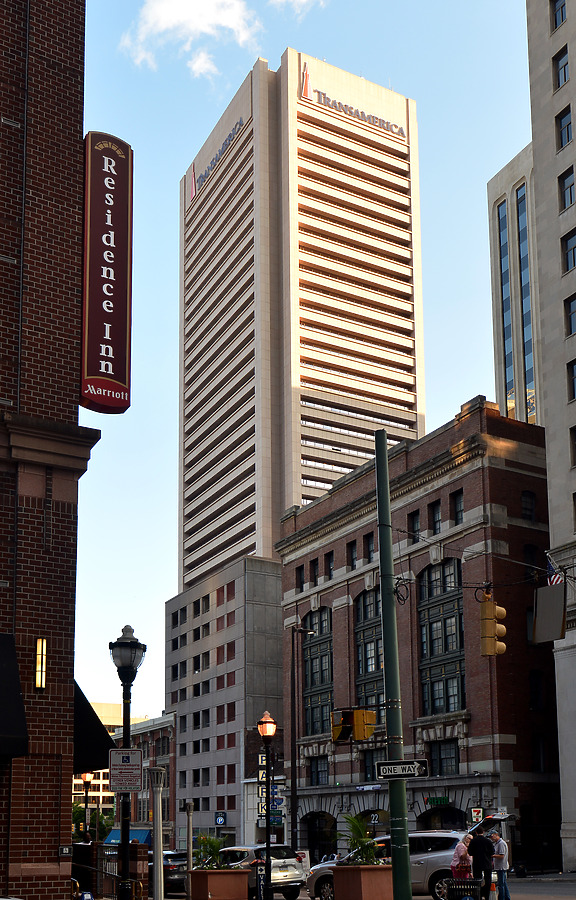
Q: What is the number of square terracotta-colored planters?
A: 2